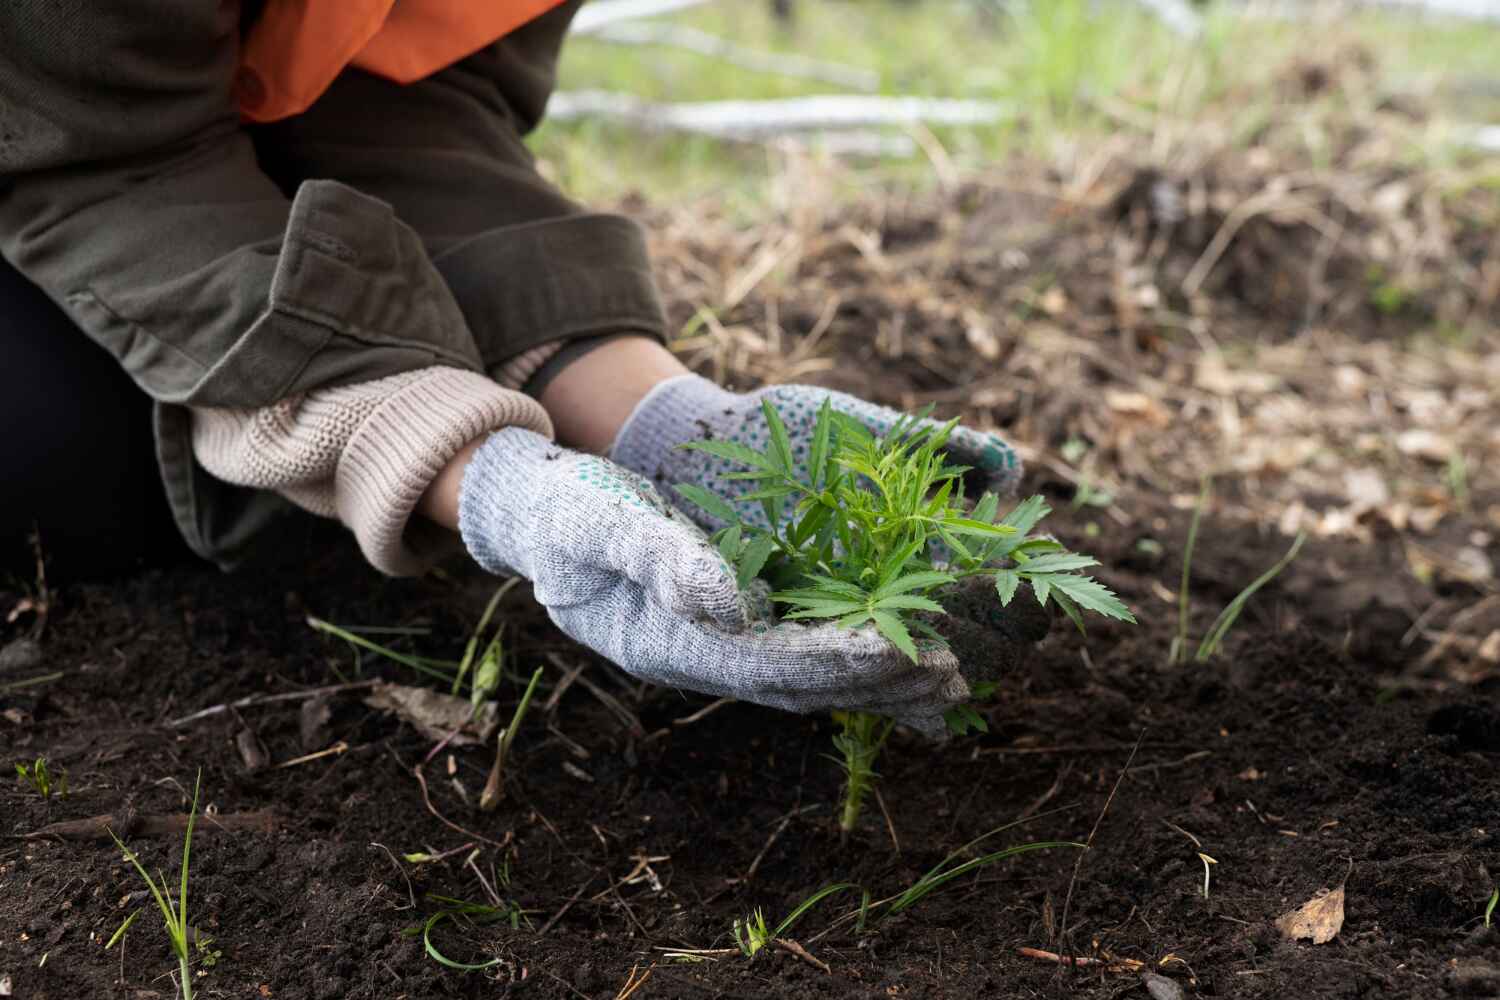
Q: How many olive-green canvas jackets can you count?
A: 1